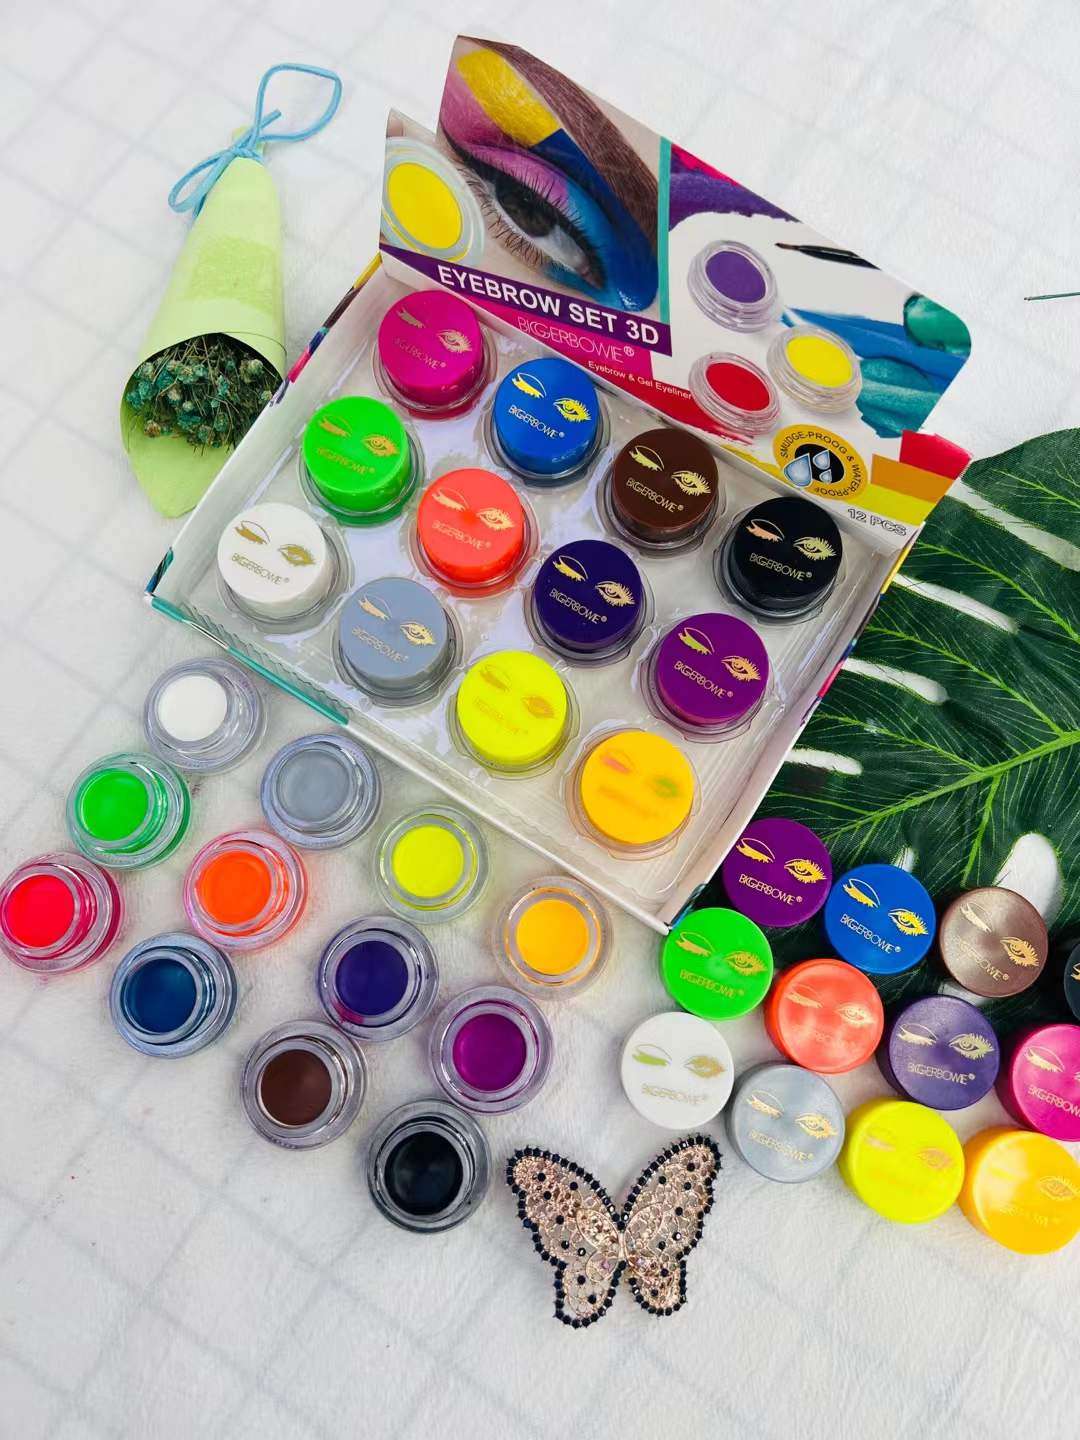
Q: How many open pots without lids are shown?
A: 12